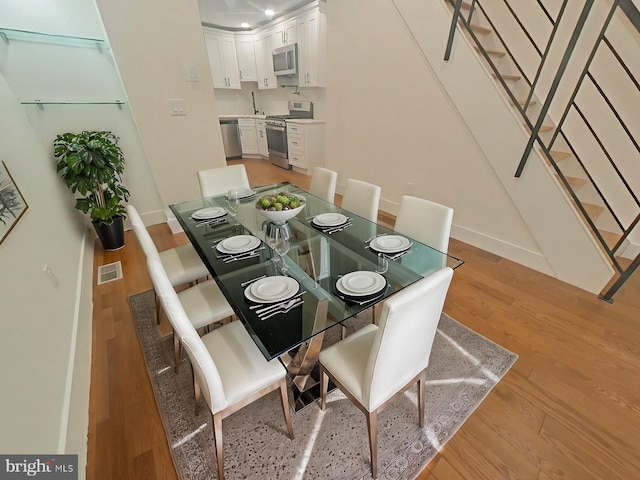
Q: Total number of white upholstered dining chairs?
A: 8